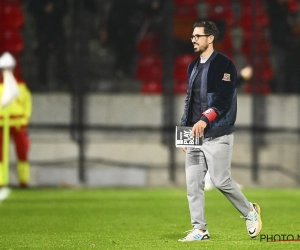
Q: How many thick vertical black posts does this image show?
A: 3